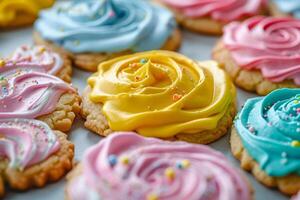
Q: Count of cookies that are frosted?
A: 11